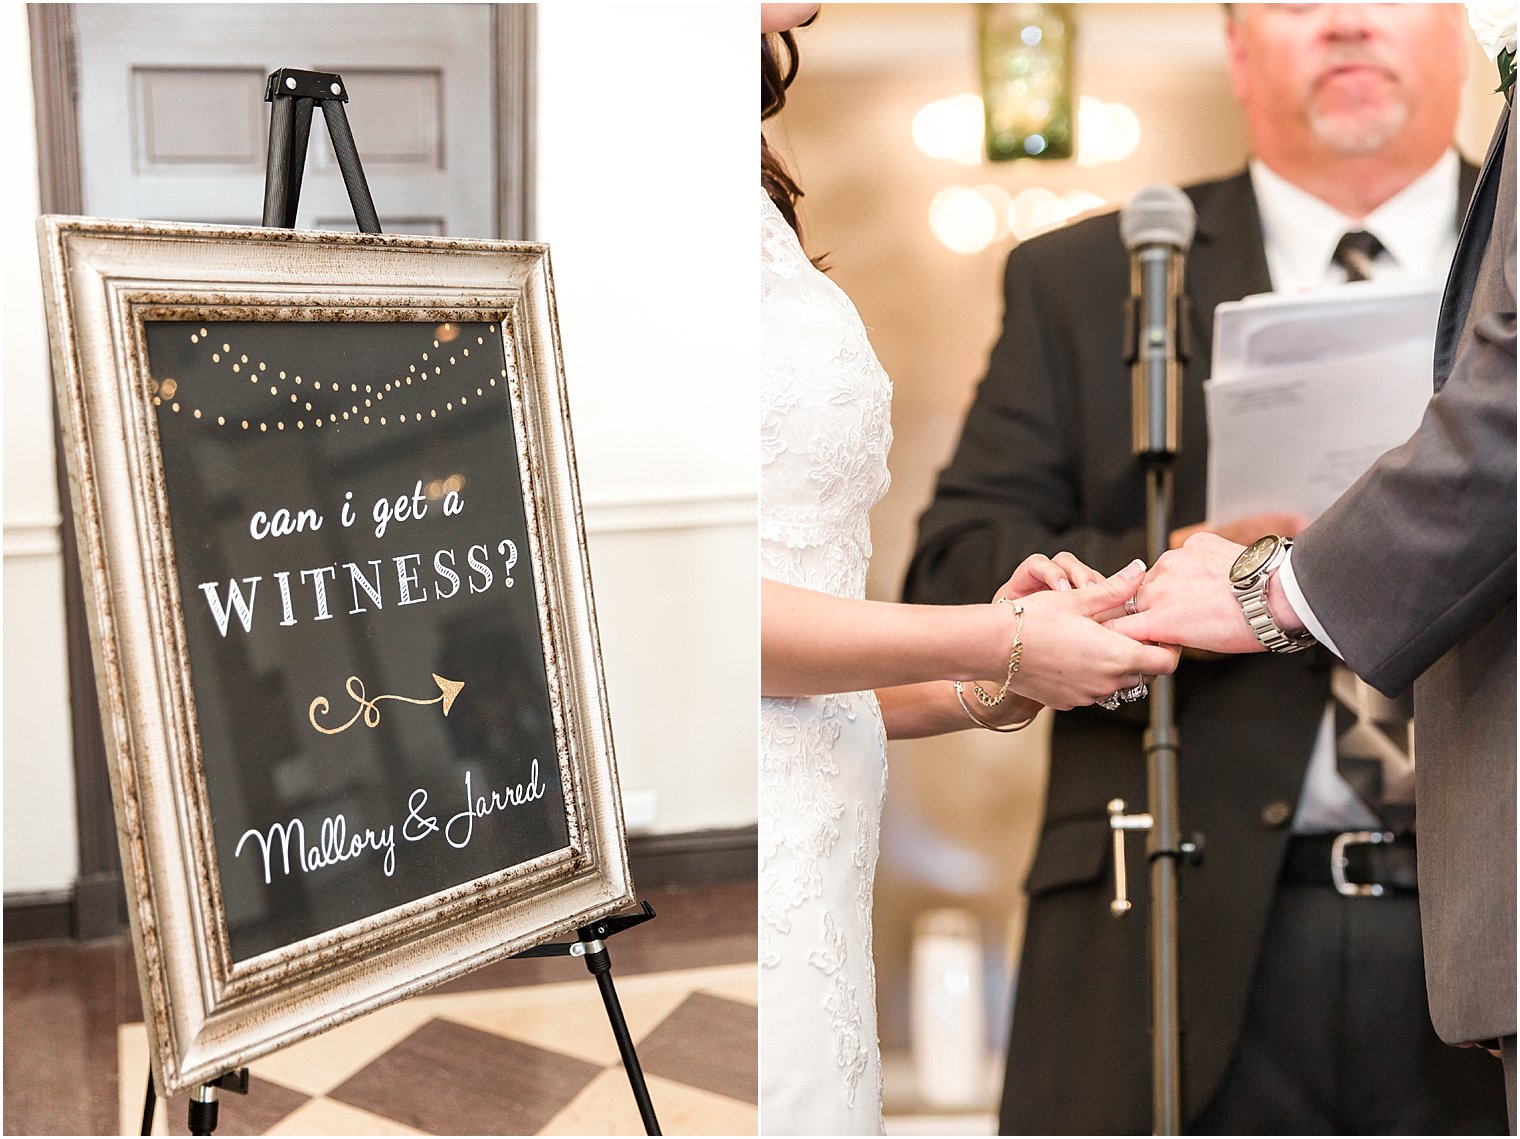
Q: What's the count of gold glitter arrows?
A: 1